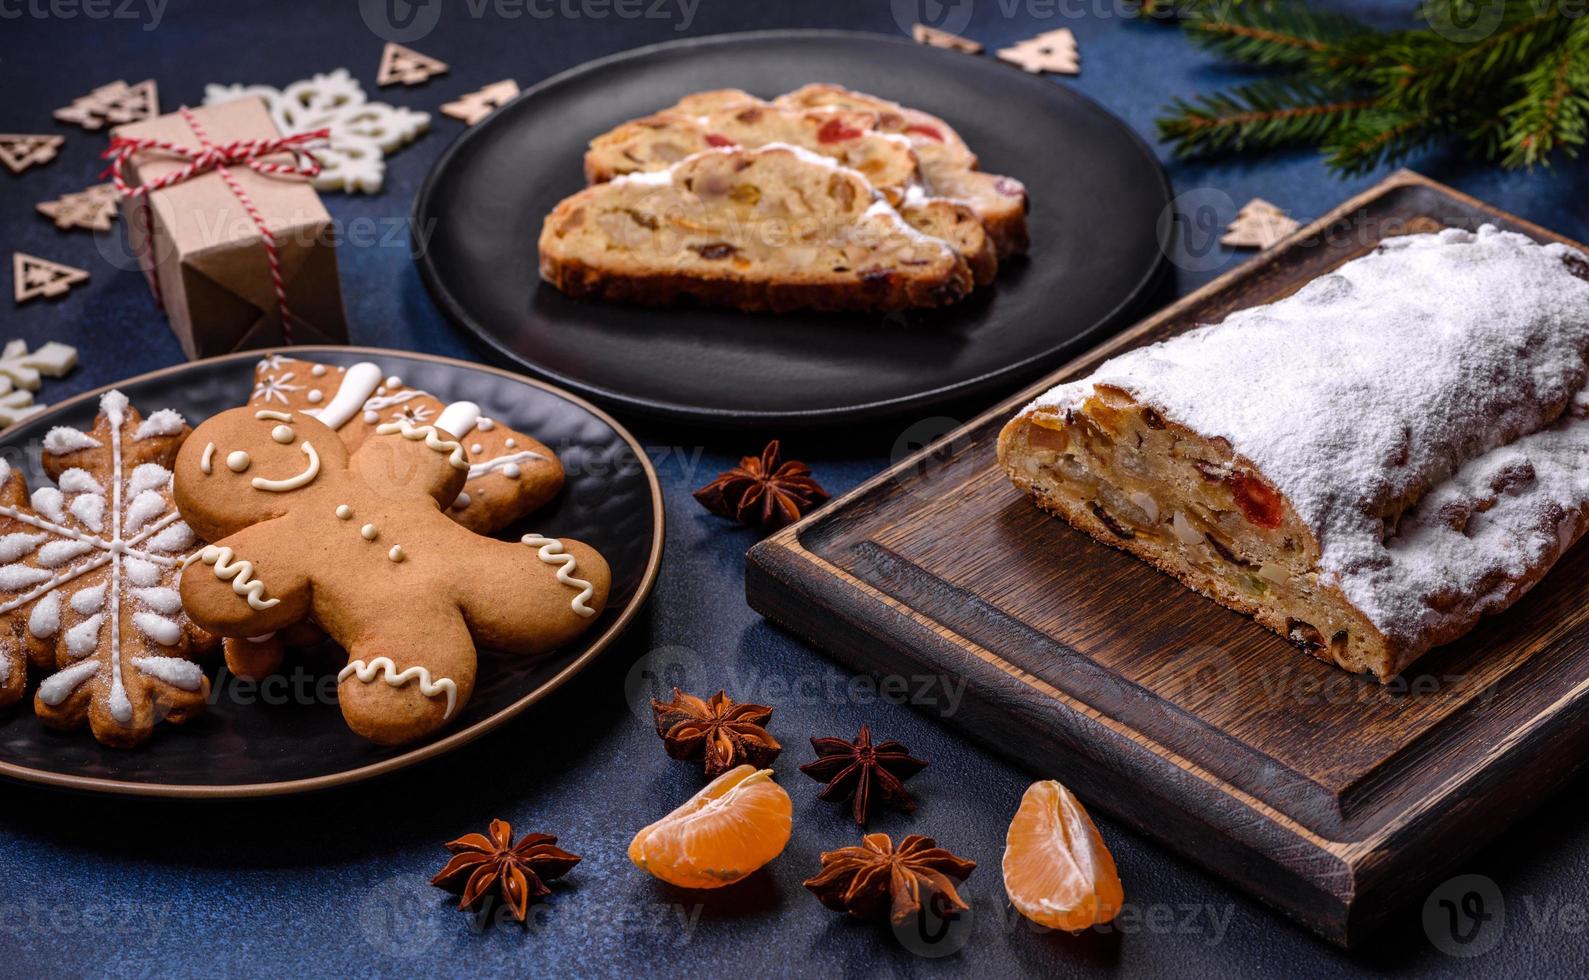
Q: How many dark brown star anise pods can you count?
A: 5